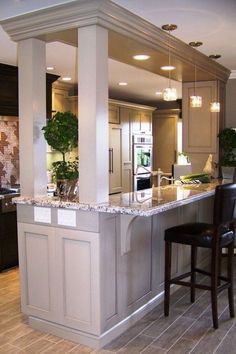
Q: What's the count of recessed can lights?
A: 6